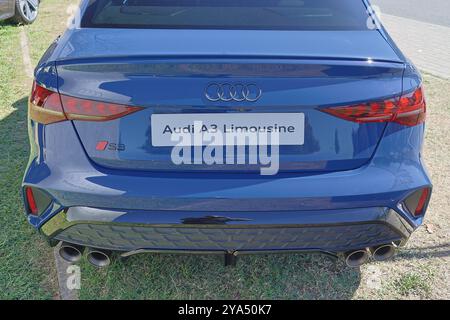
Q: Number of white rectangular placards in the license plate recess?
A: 1